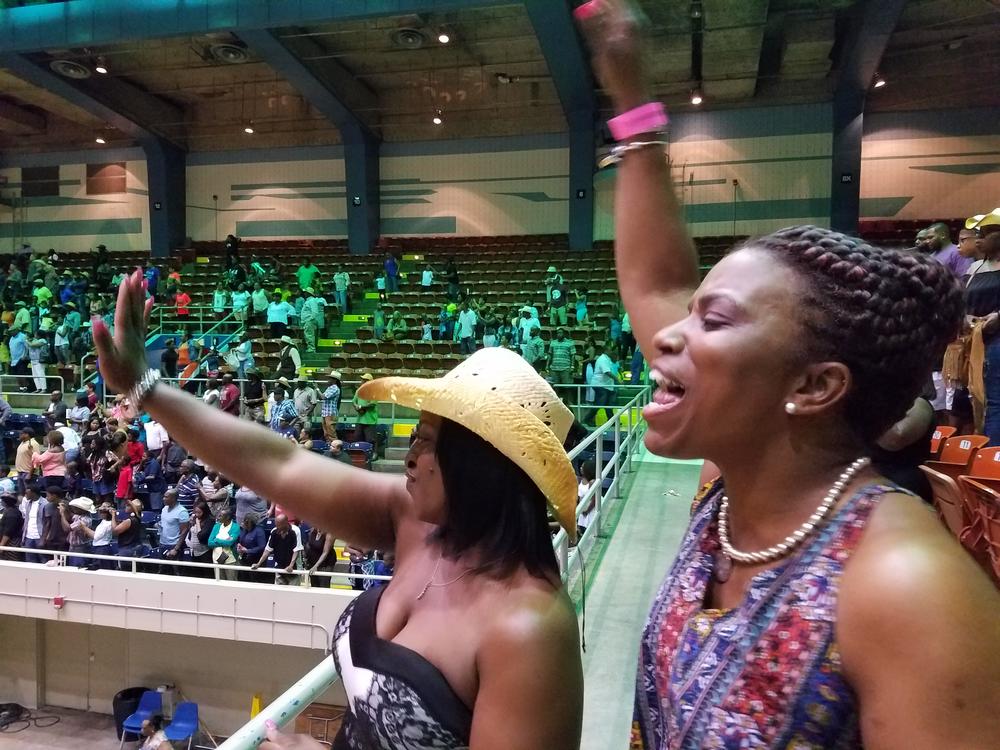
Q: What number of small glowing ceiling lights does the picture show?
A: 7